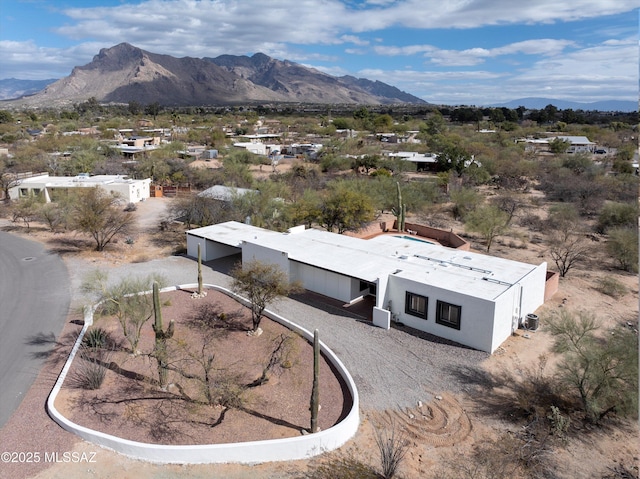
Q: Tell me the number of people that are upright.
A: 0